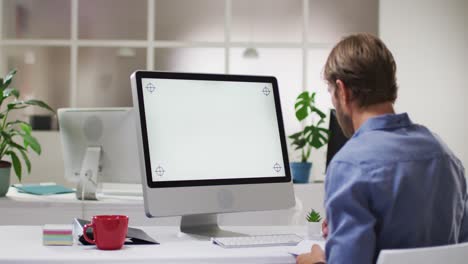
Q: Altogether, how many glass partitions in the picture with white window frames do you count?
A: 10